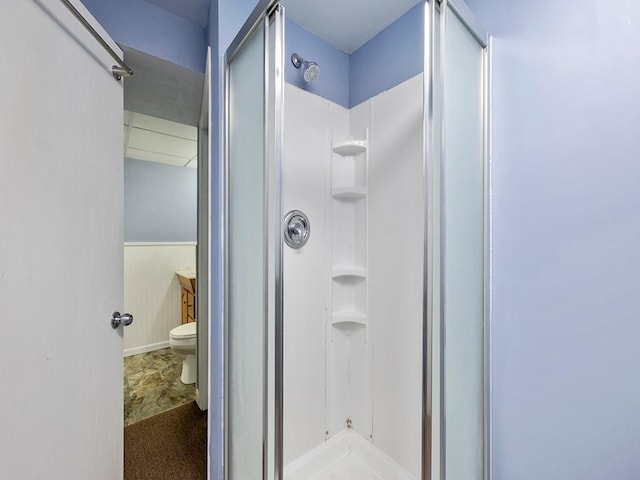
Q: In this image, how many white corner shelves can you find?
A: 4